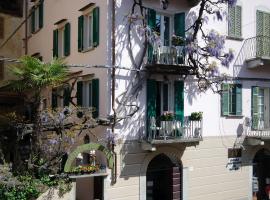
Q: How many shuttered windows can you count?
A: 11